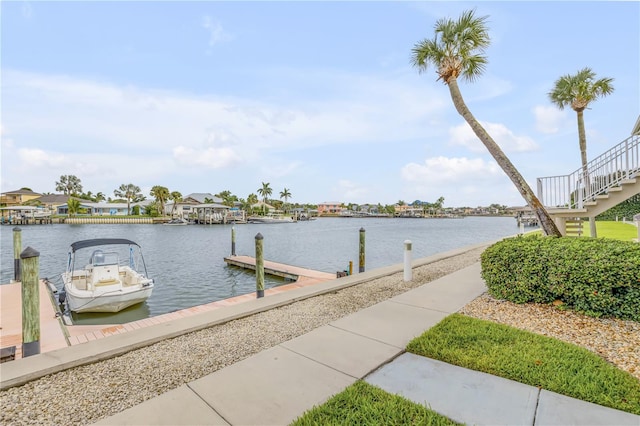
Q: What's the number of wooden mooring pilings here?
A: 5